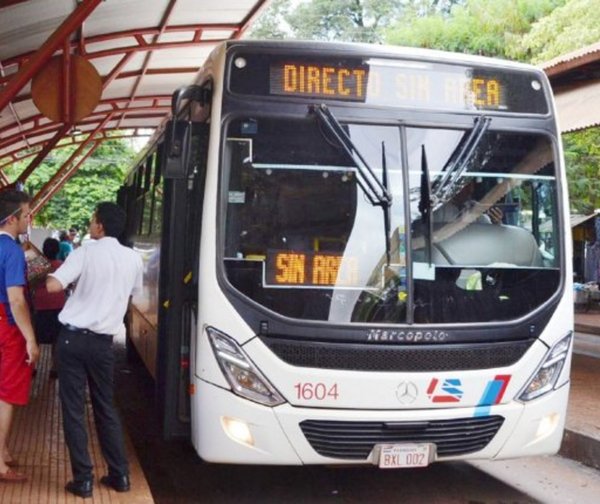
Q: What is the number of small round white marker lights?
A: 2